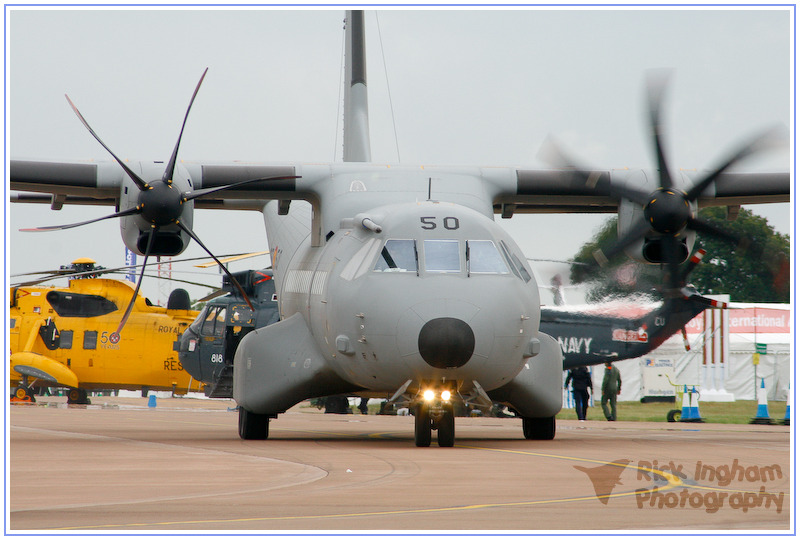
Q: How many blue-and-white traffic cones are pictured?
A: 4